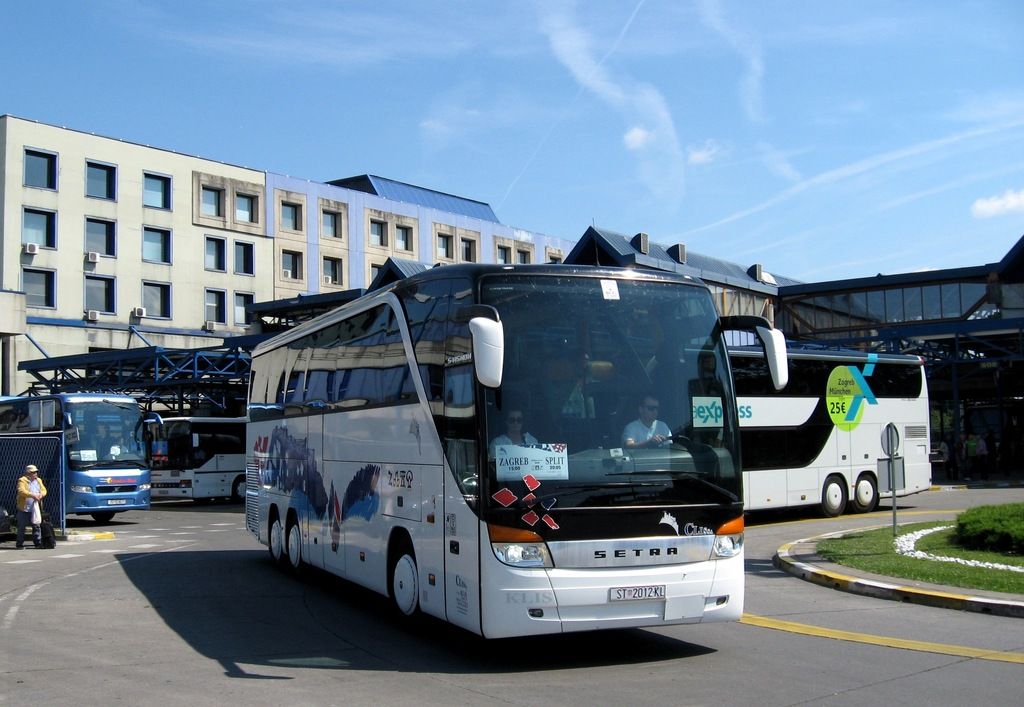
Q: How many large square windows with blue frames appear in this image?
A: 9